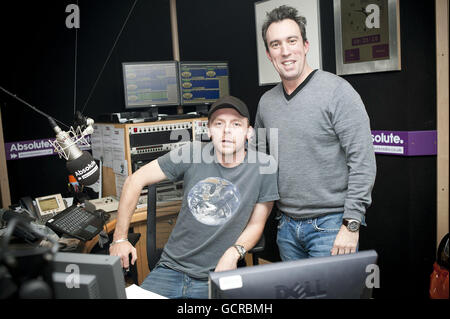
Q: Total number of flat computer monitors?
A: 4